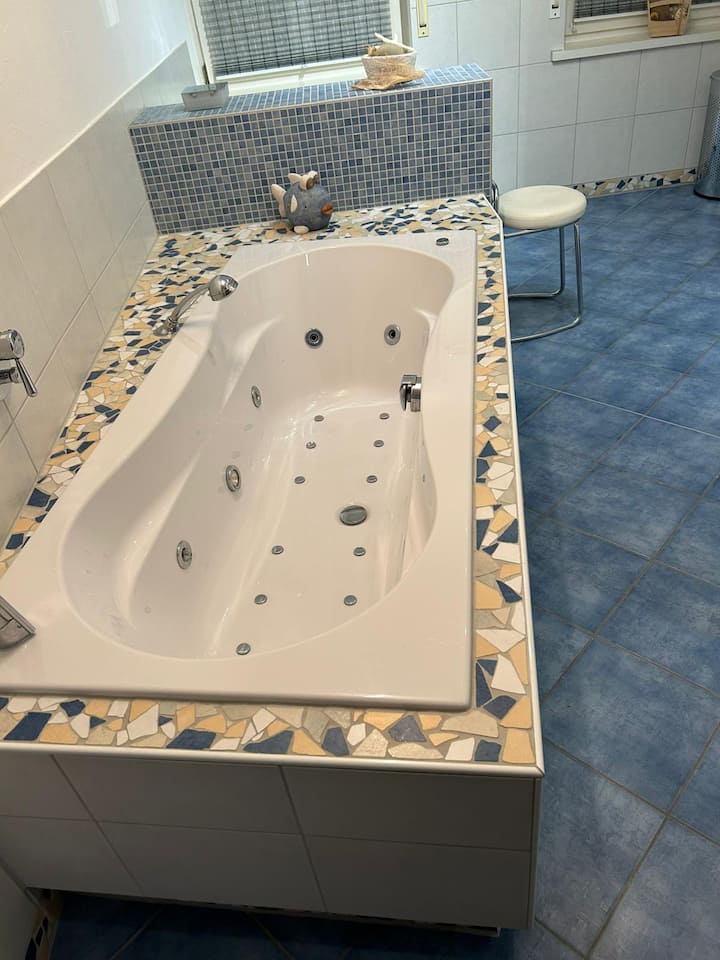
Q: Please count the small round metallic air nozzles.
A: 11